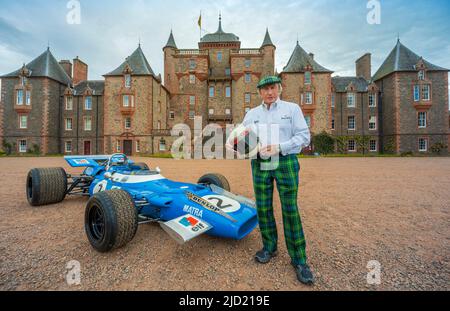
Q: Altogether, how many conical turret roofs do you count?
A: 2